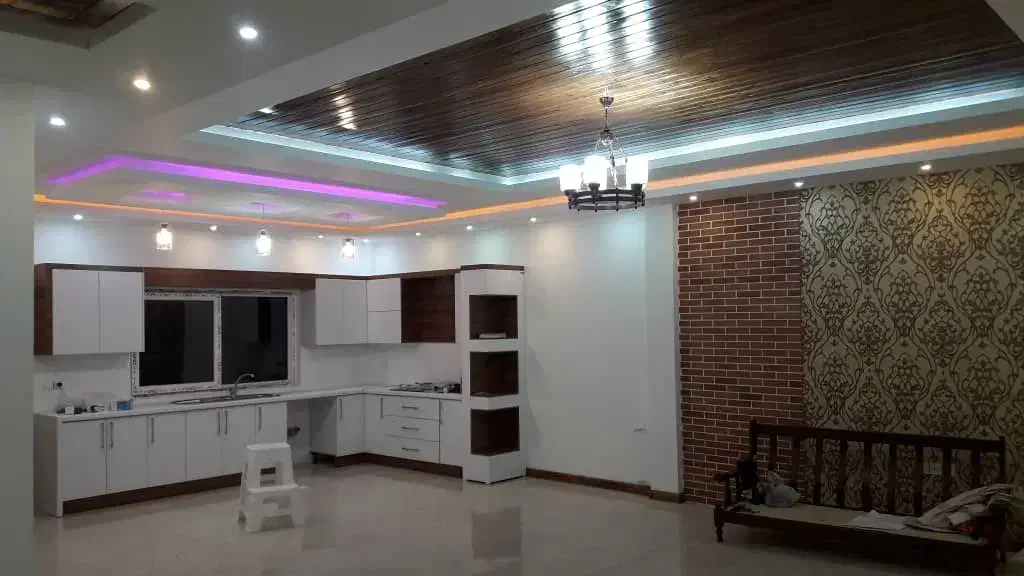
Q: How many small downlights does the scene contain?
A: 13